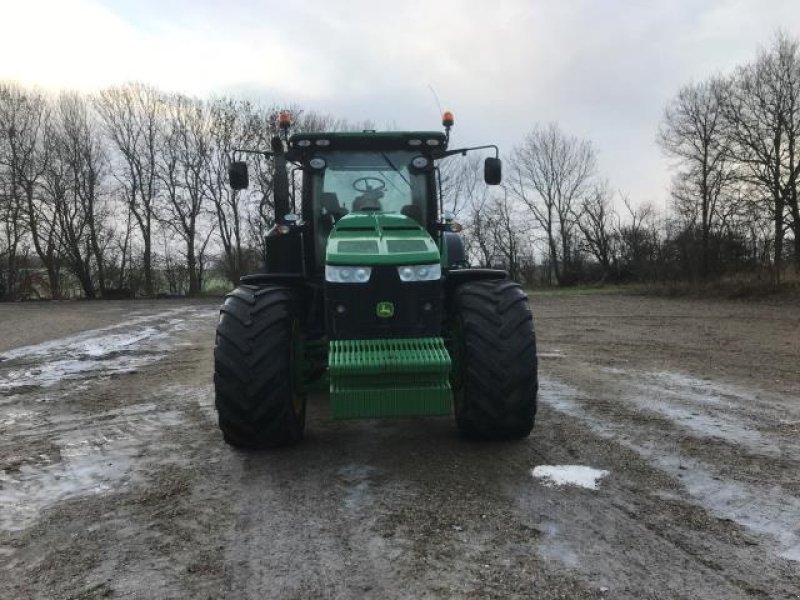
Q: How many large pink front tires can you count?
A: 0